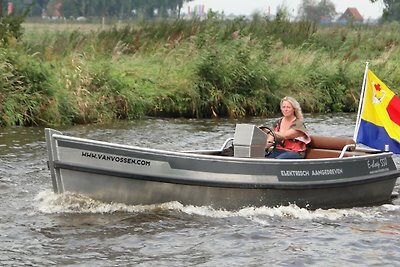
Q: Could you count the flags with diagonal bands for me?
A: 1